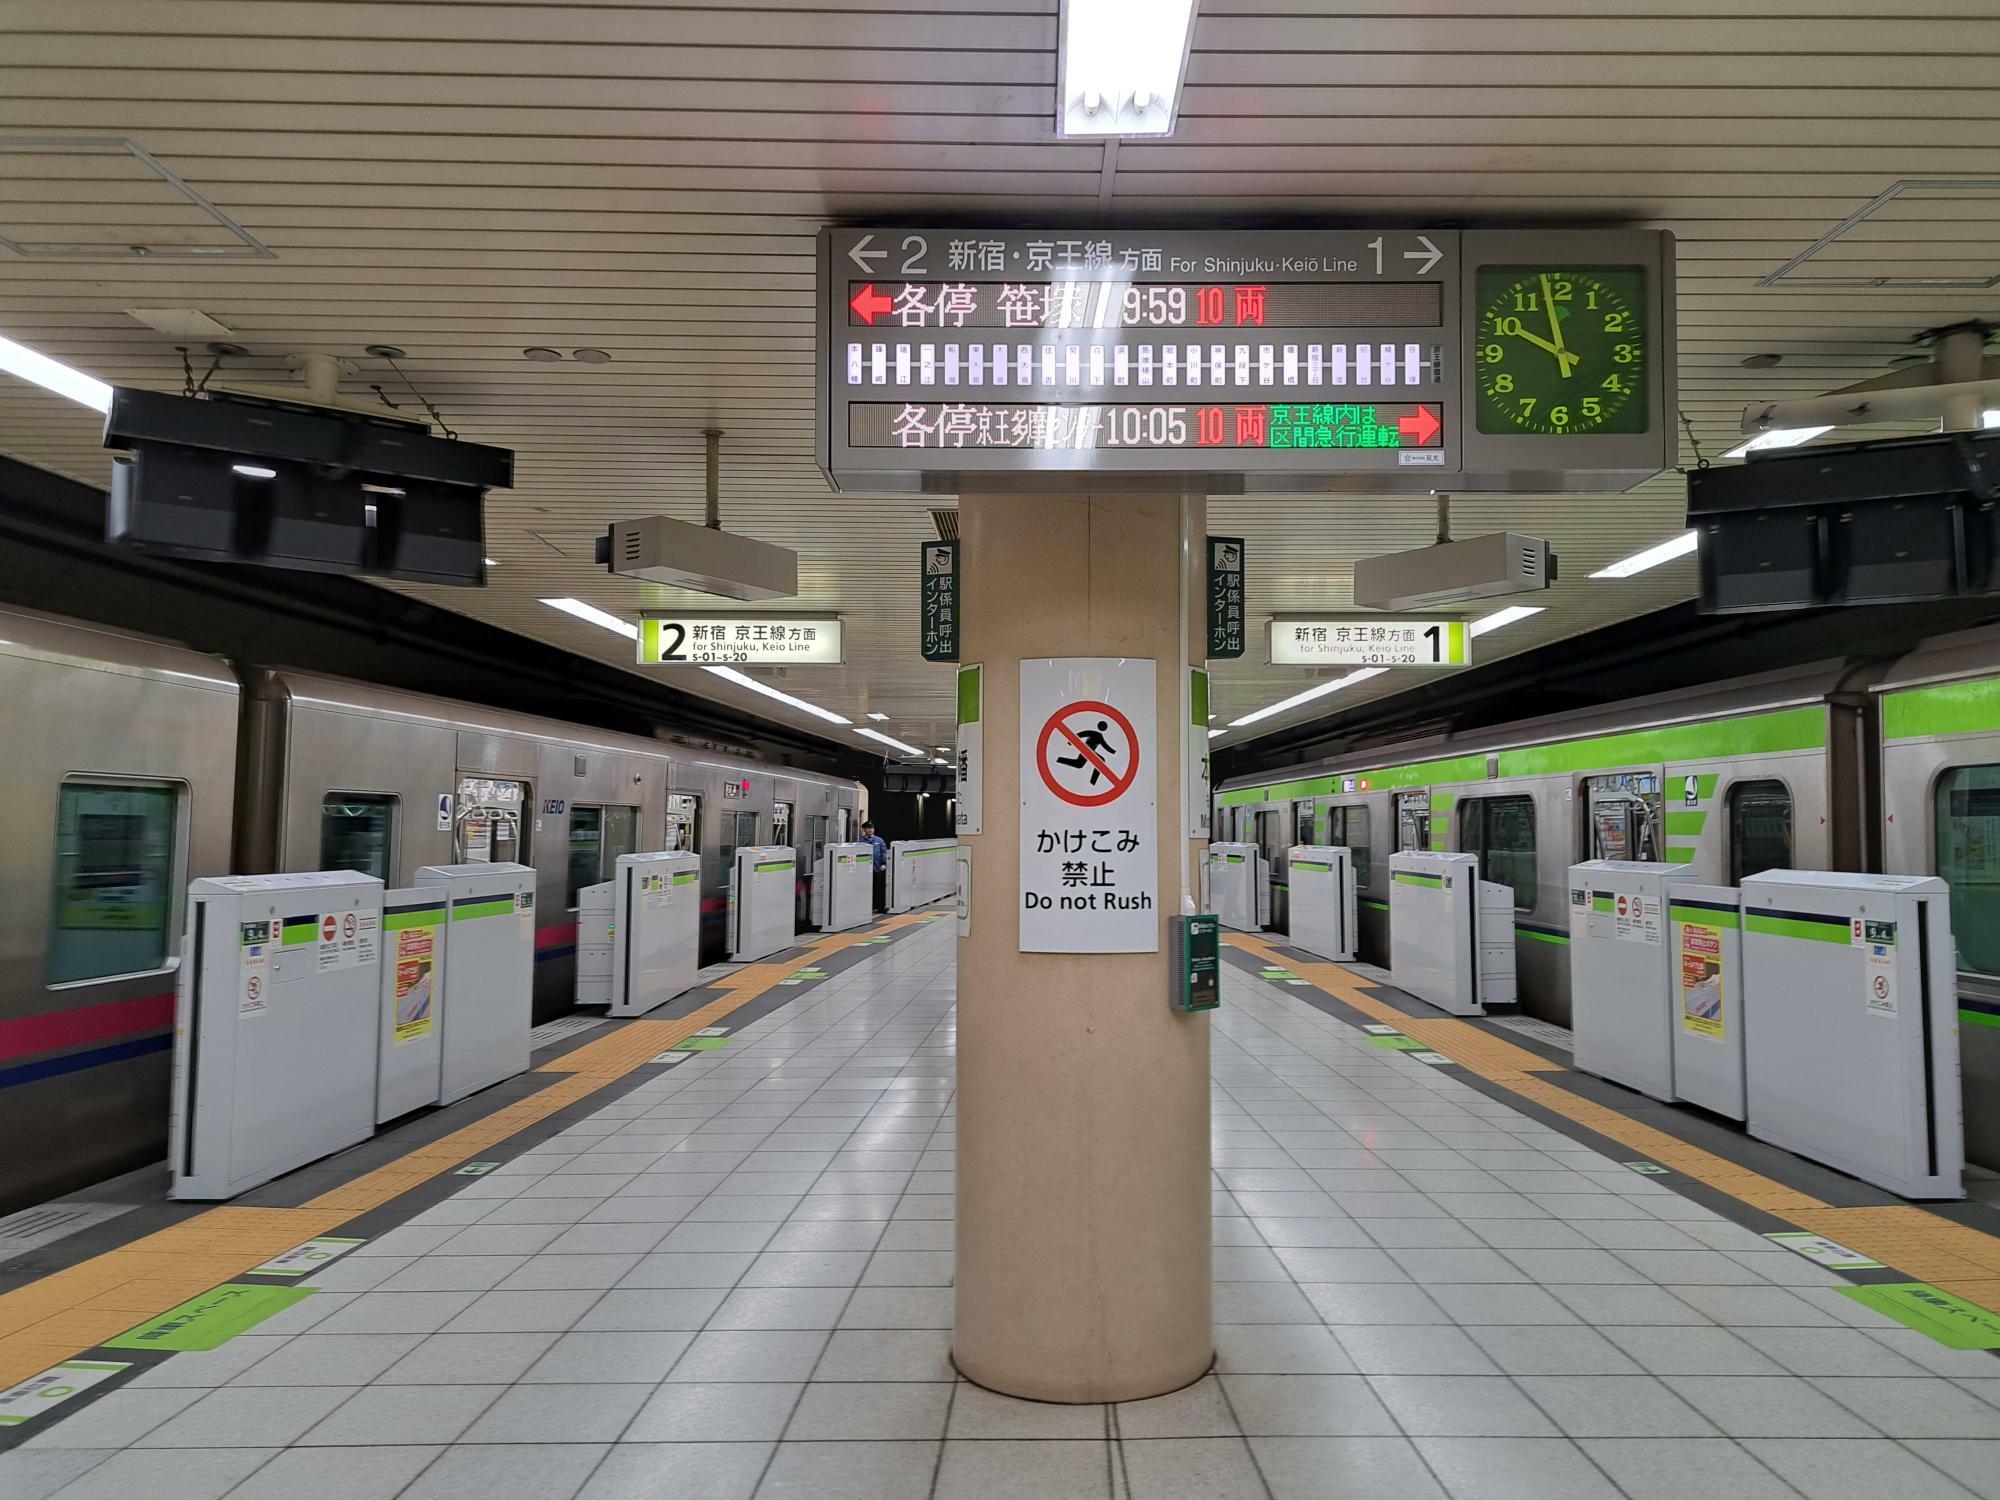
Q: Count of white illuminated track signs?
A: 2